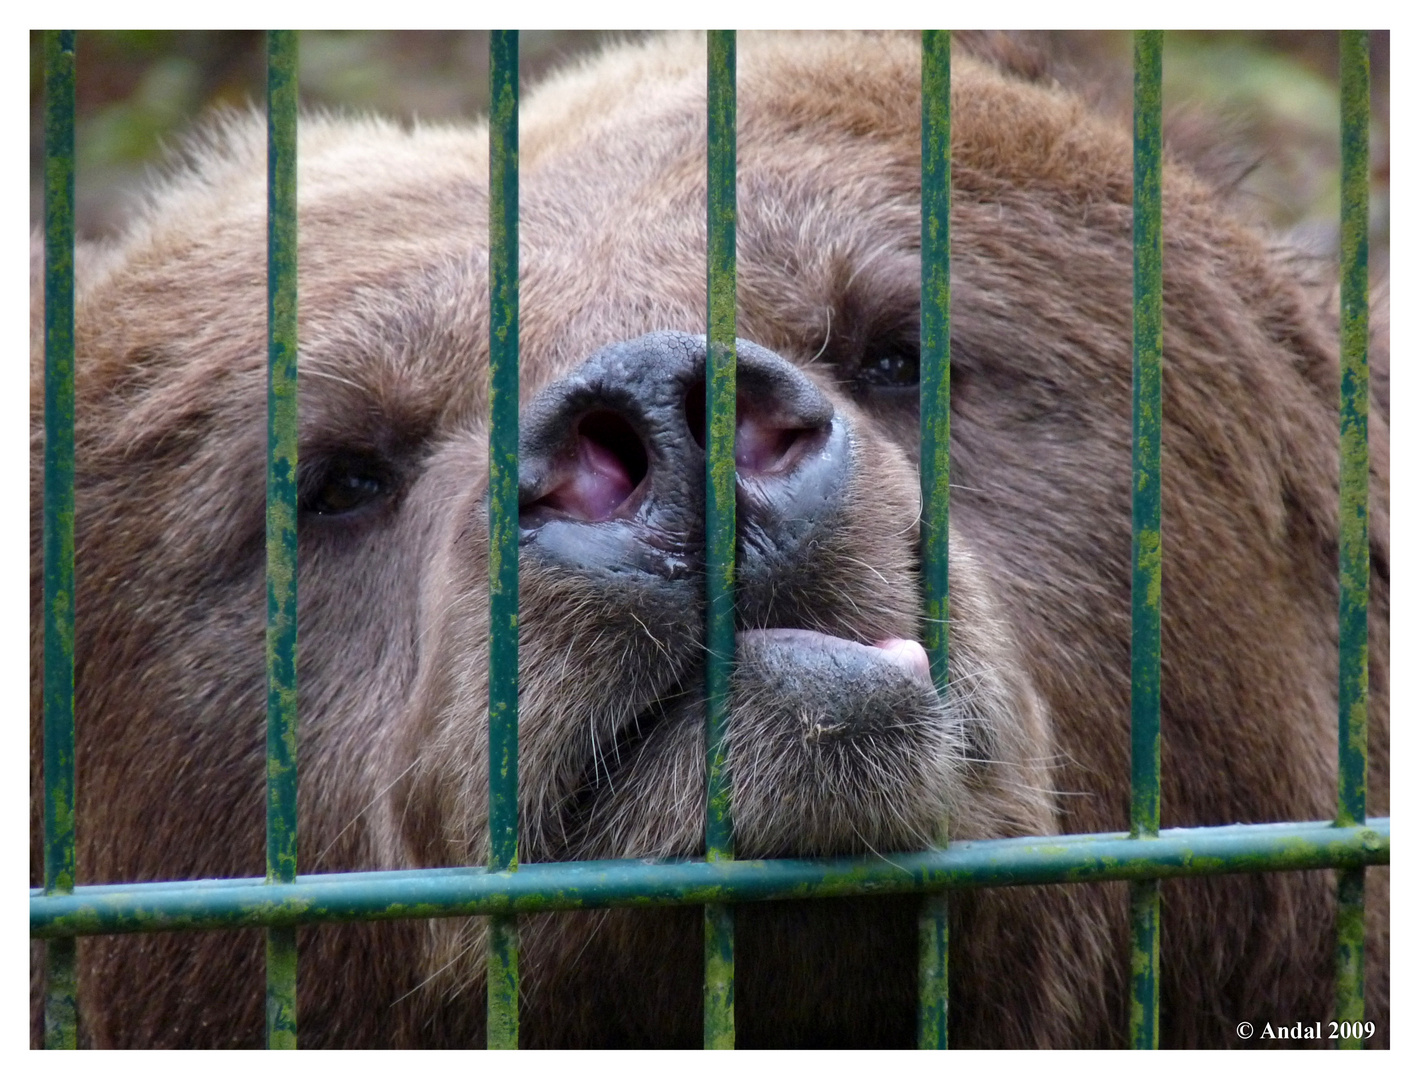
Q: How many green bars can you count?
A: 8